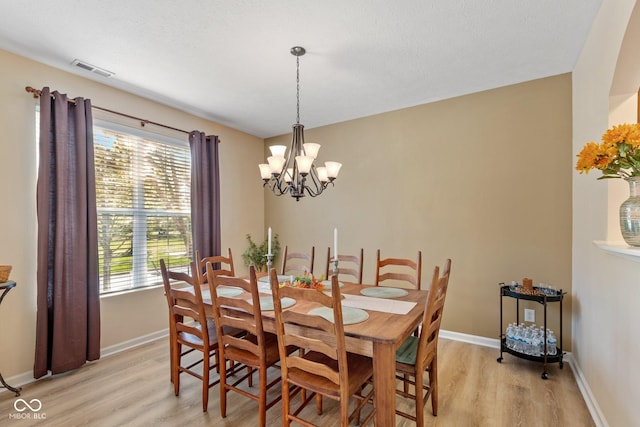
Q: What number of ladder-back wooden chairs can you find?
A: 8